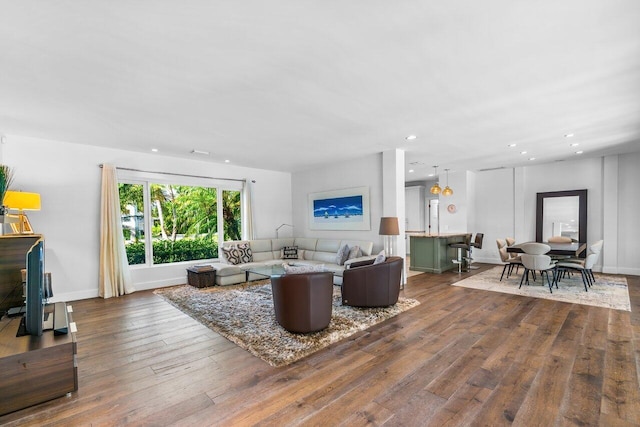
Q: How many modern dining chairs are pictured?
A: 6